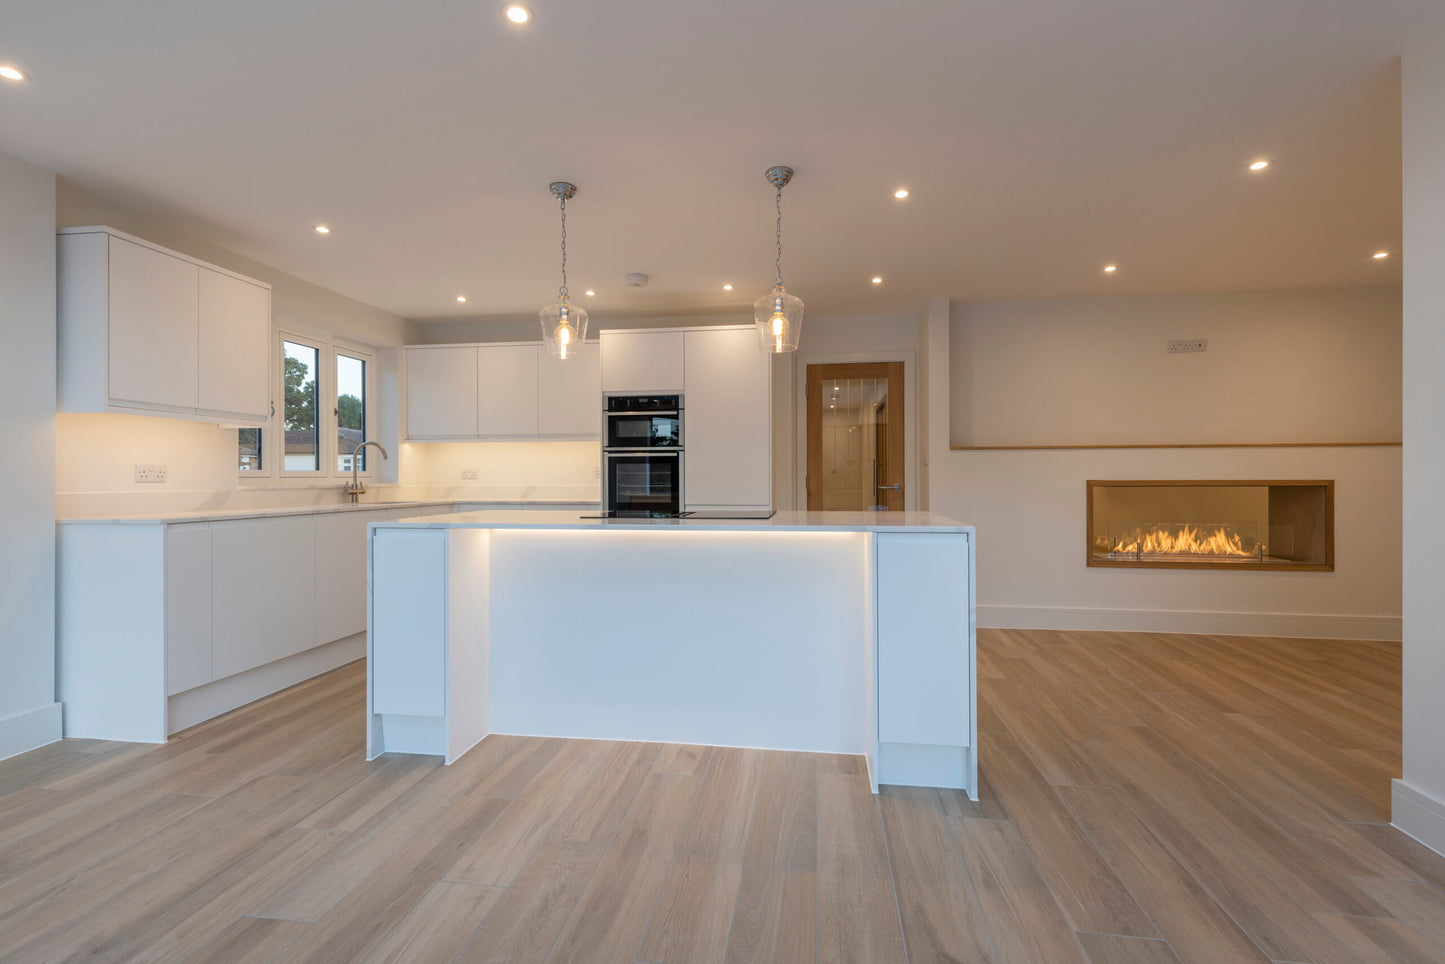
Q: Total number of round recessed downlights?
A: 11